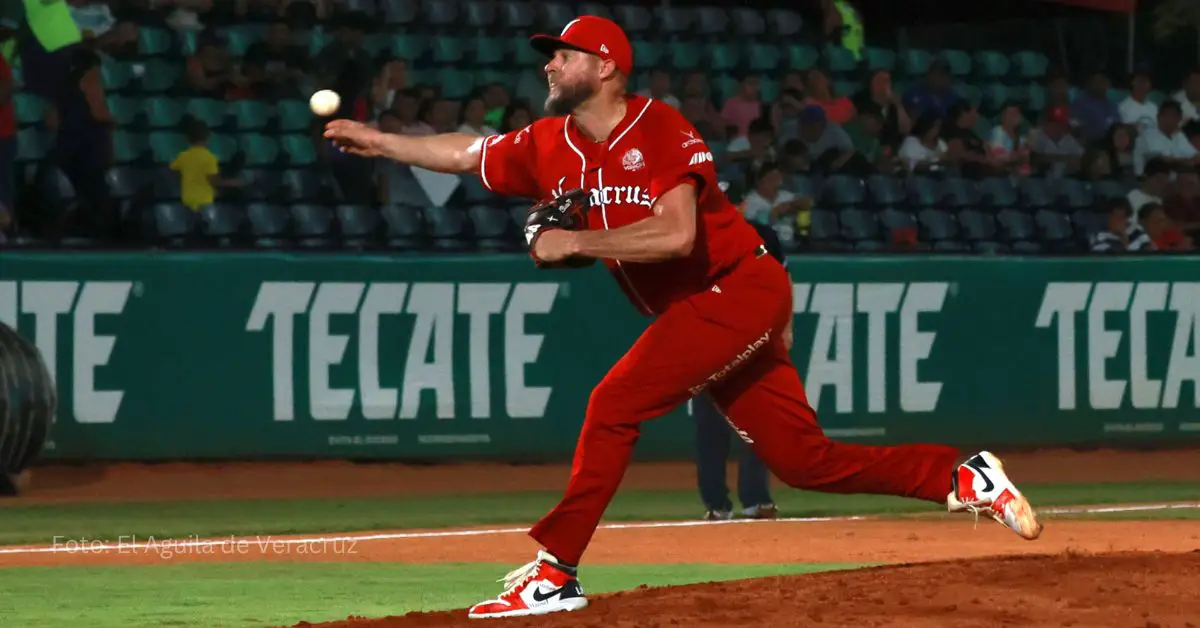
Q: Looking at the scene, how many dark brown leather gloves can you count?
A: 1